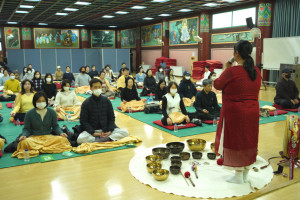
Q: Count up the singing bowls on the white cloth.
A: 13